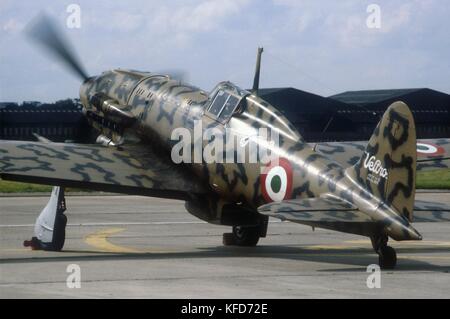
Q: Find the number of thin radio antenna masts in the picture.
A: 1